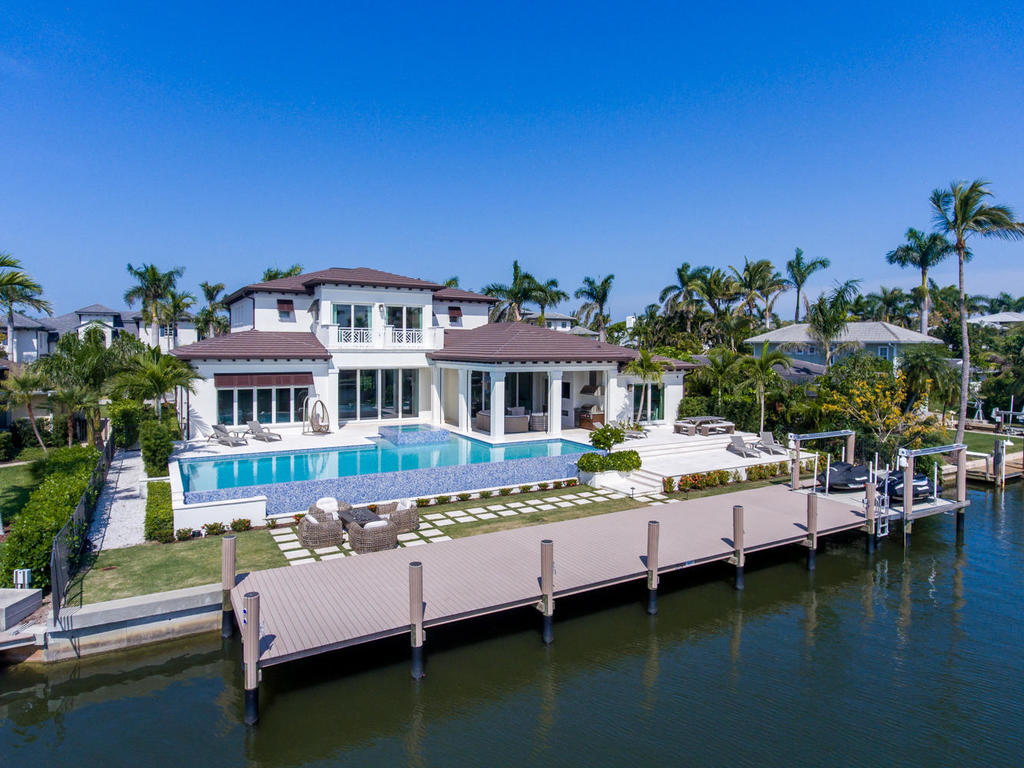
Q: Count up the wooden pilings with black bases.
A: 10